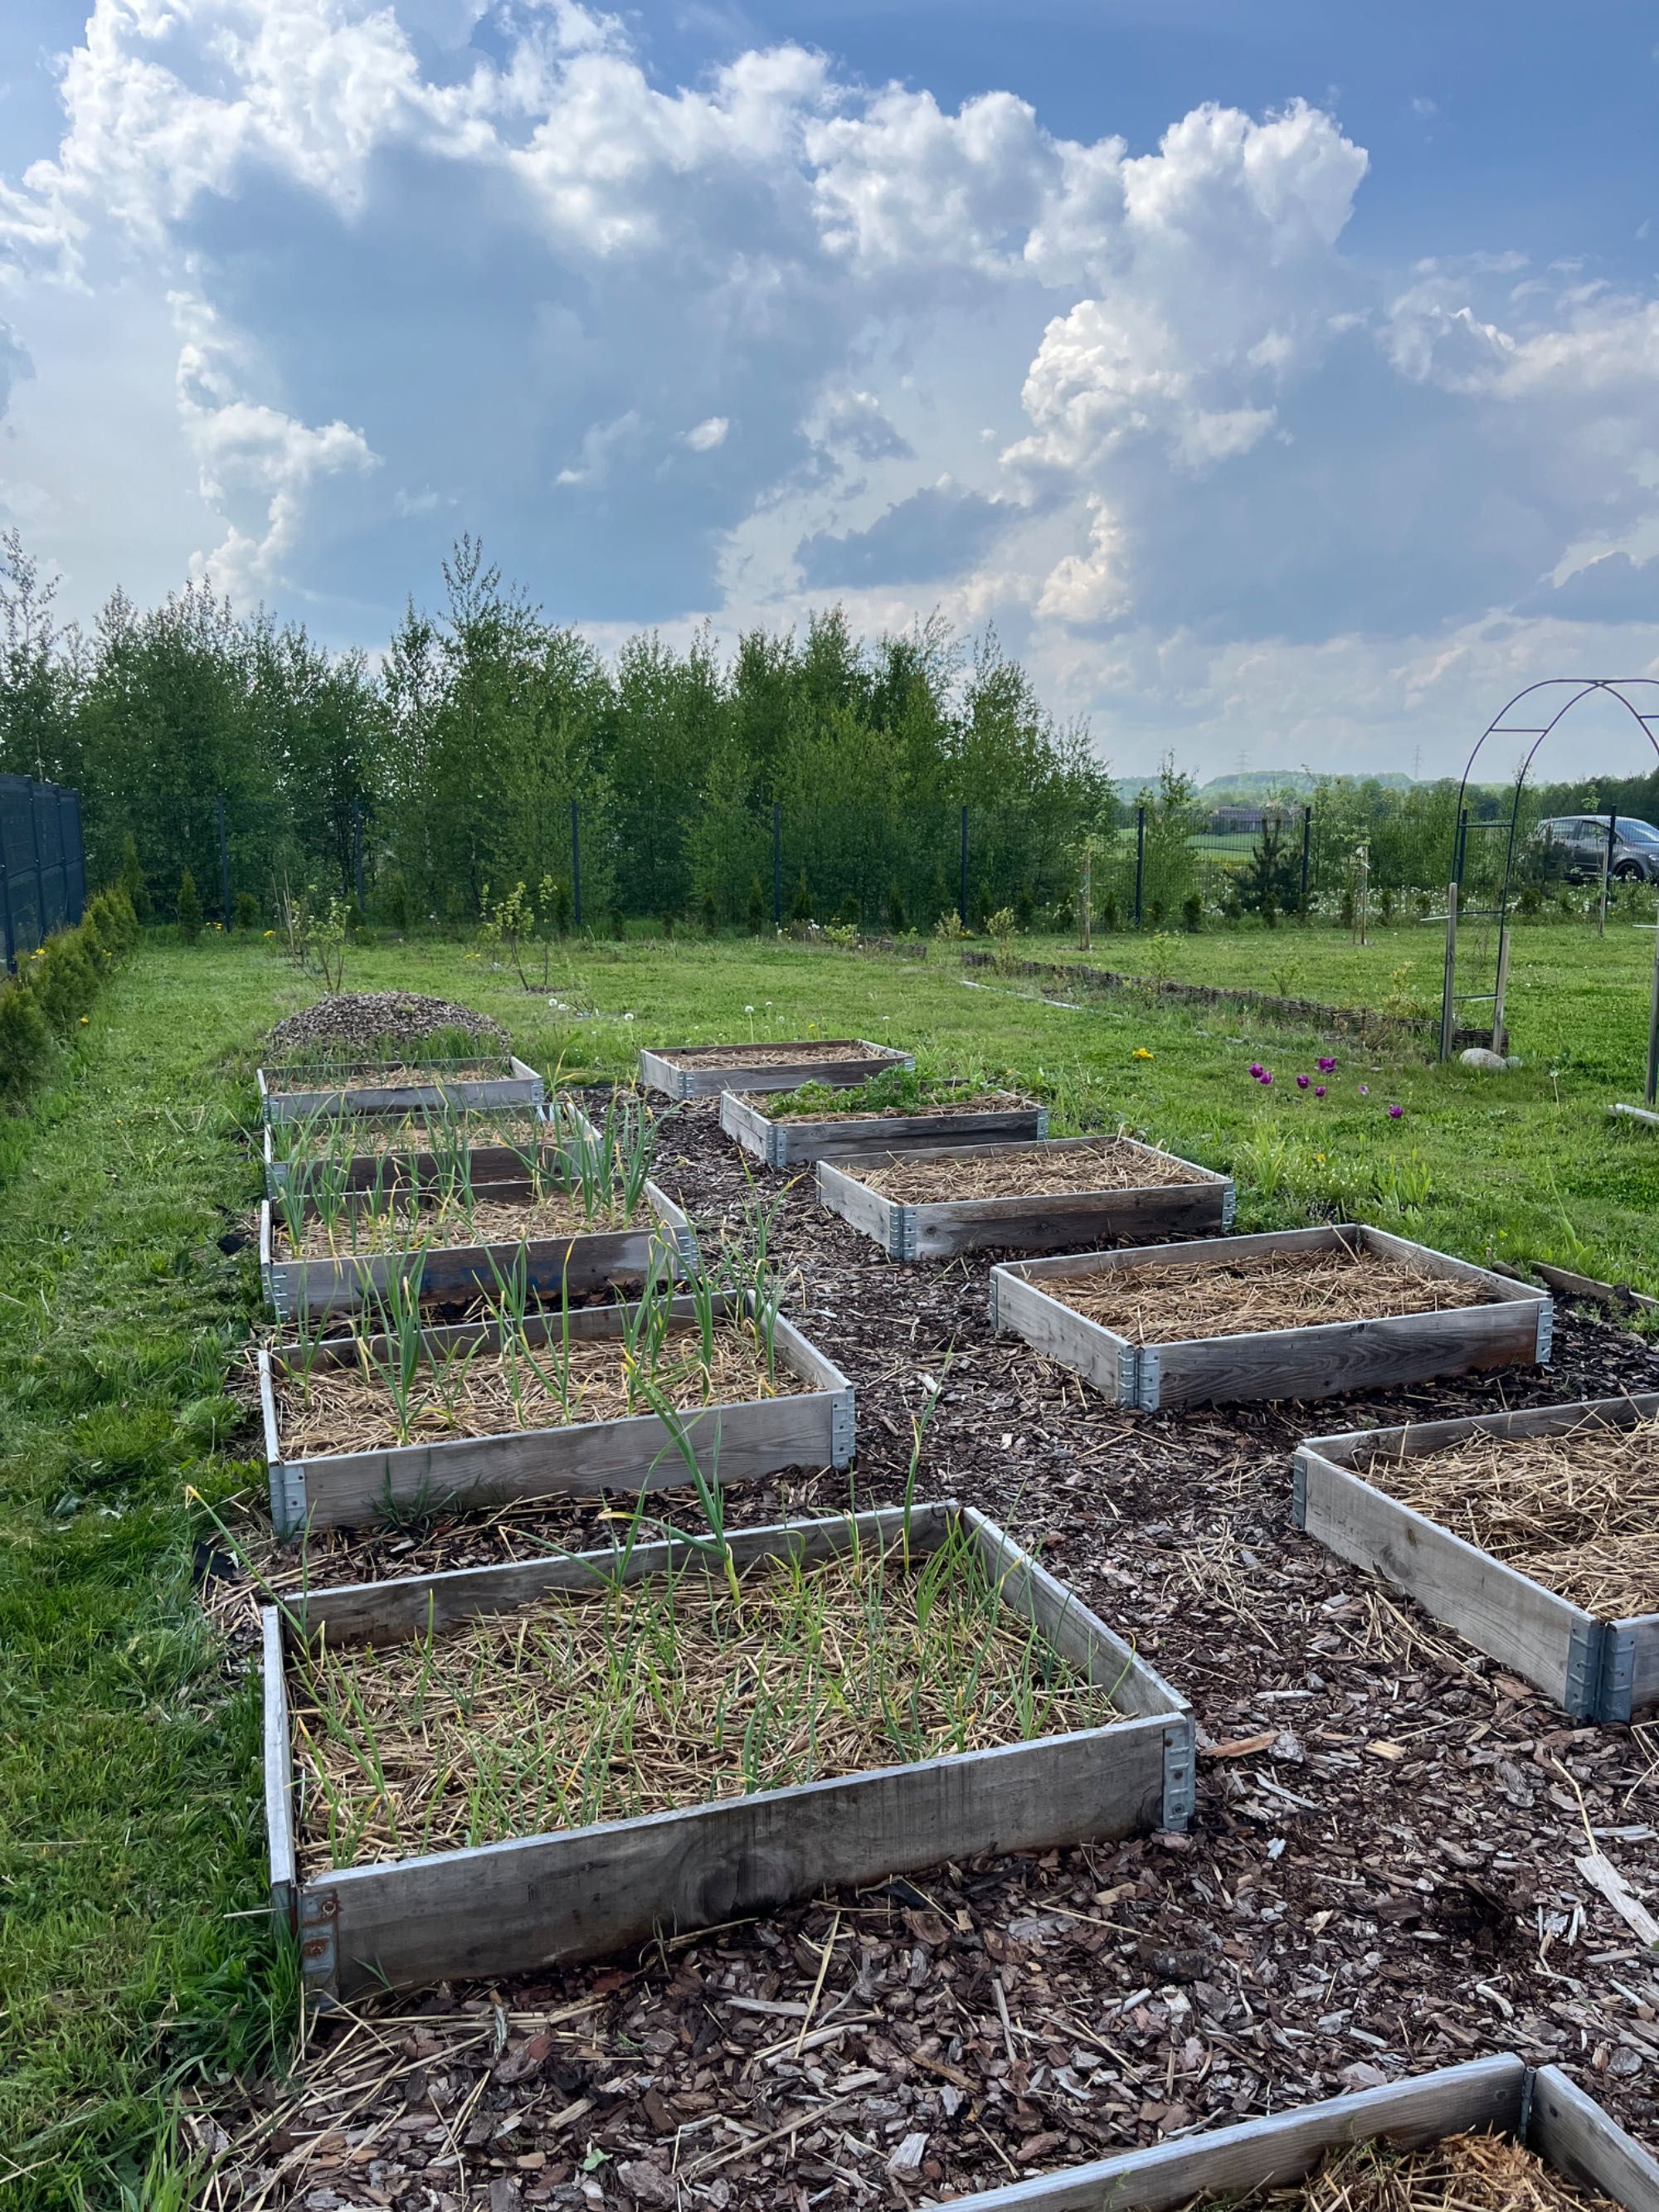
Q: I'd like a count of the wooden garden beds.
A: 11